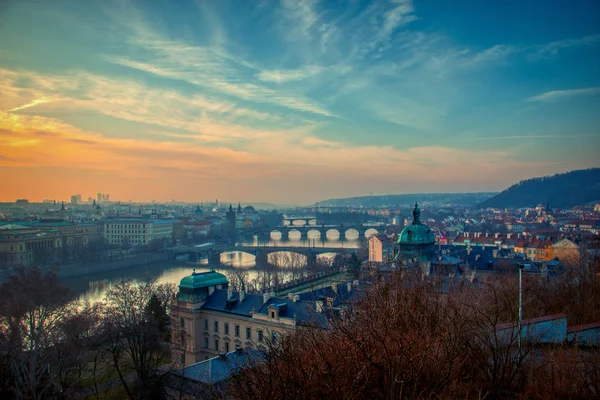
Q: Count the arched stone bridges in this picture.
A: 3